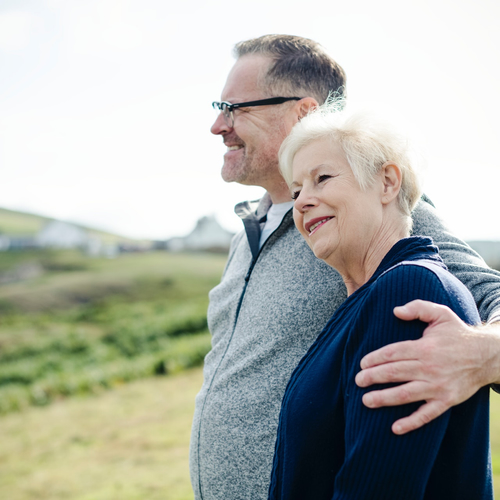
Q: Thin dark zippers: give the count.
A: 1